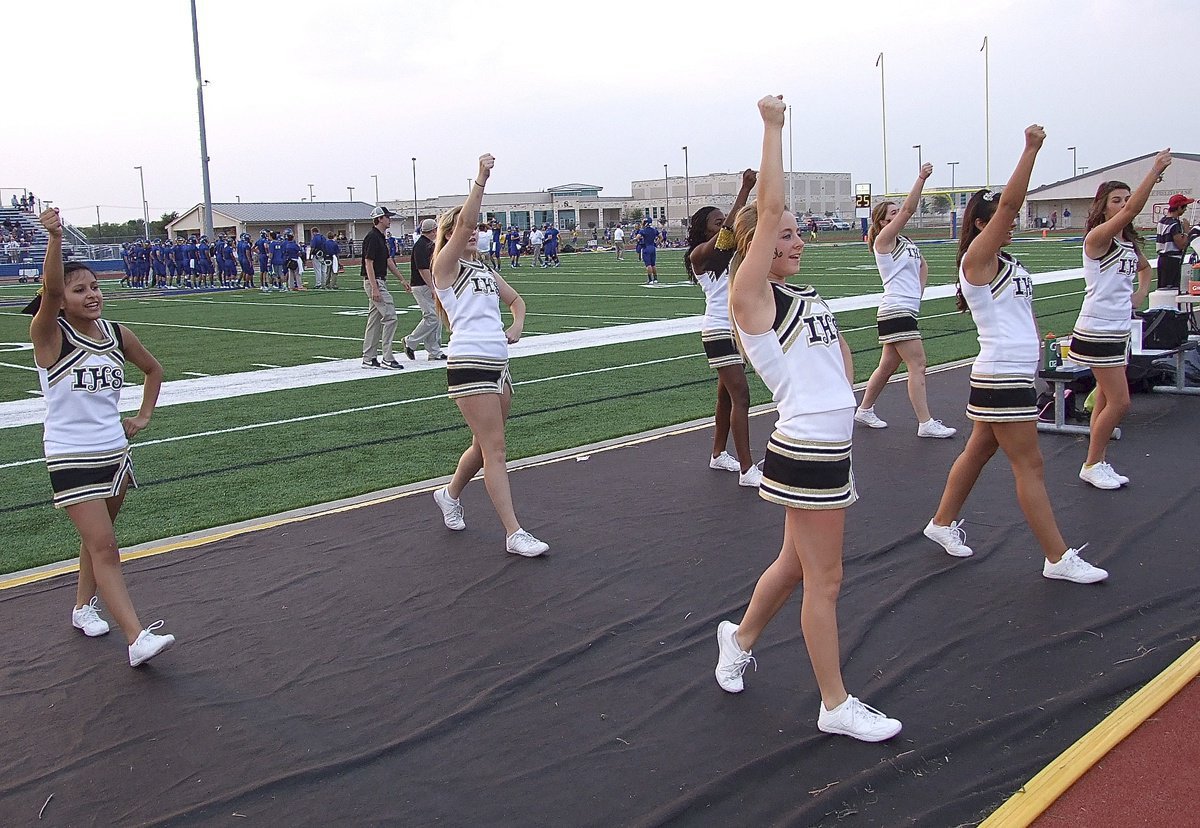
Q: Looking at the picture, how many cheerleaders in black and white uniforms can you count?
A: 7